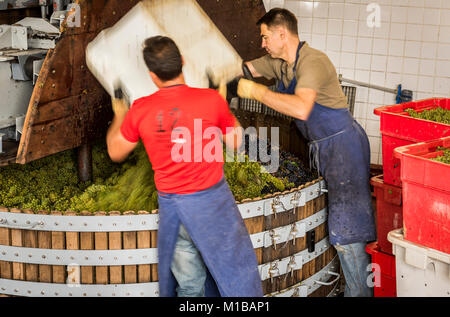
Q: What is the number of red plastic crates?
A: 4